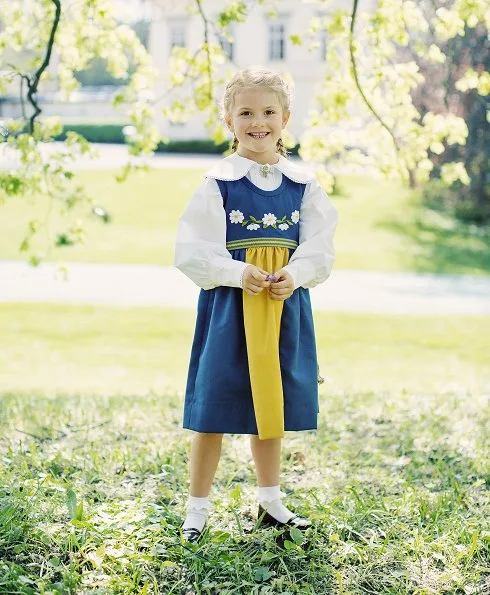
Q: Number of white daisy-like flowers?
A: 5